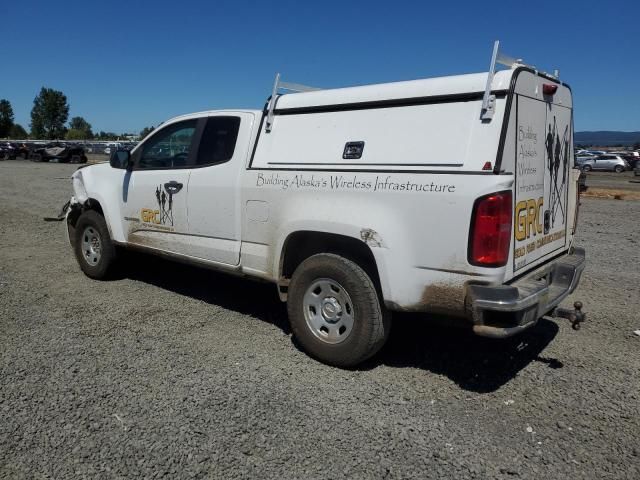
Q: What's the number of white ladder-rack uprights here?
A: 2